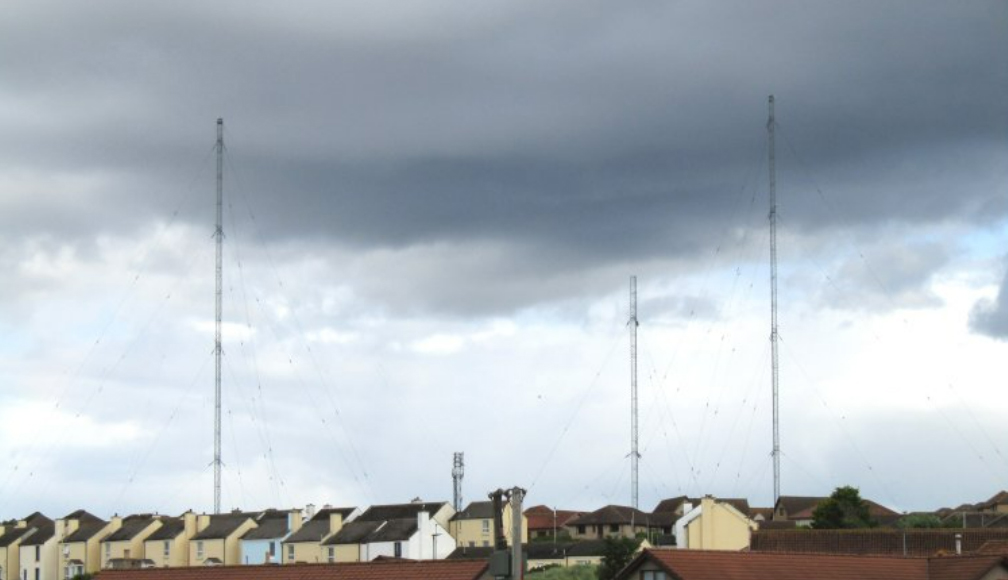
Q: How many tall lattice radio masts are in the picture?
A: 3